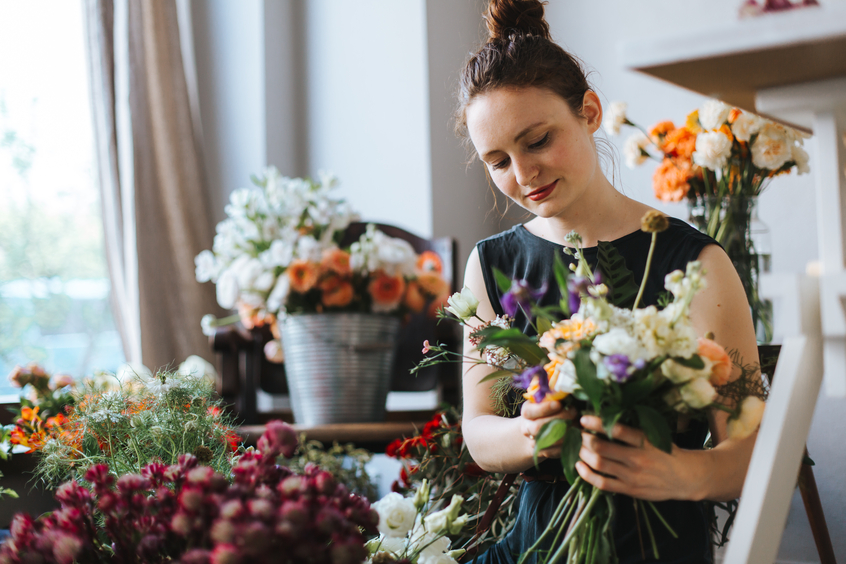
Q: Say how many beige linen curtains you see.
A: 1